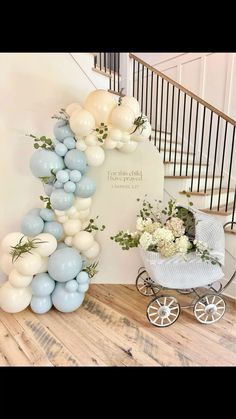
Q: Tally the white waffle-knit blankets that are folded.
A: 0